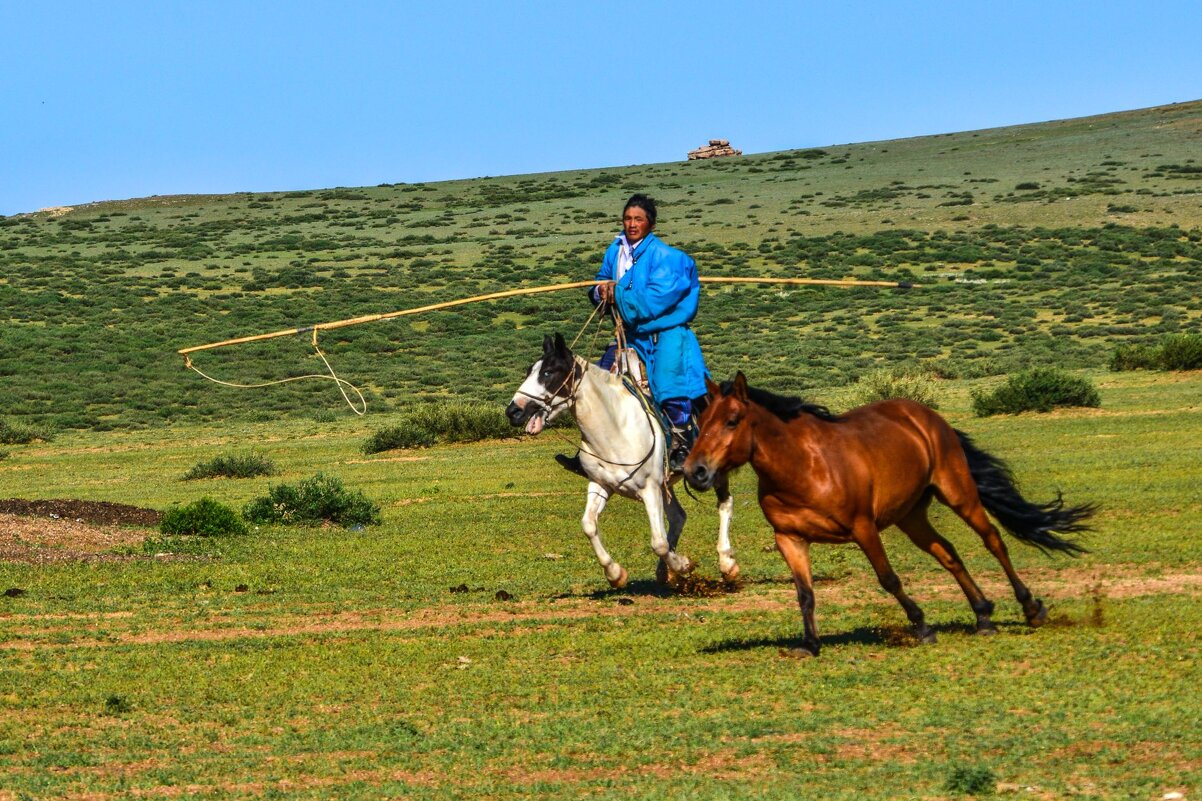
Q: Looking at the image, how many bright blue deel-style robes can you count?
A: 1